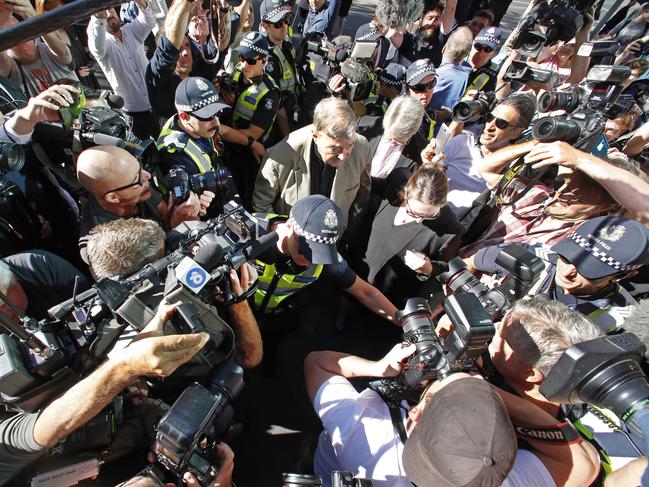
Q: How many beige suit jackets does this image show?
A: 1